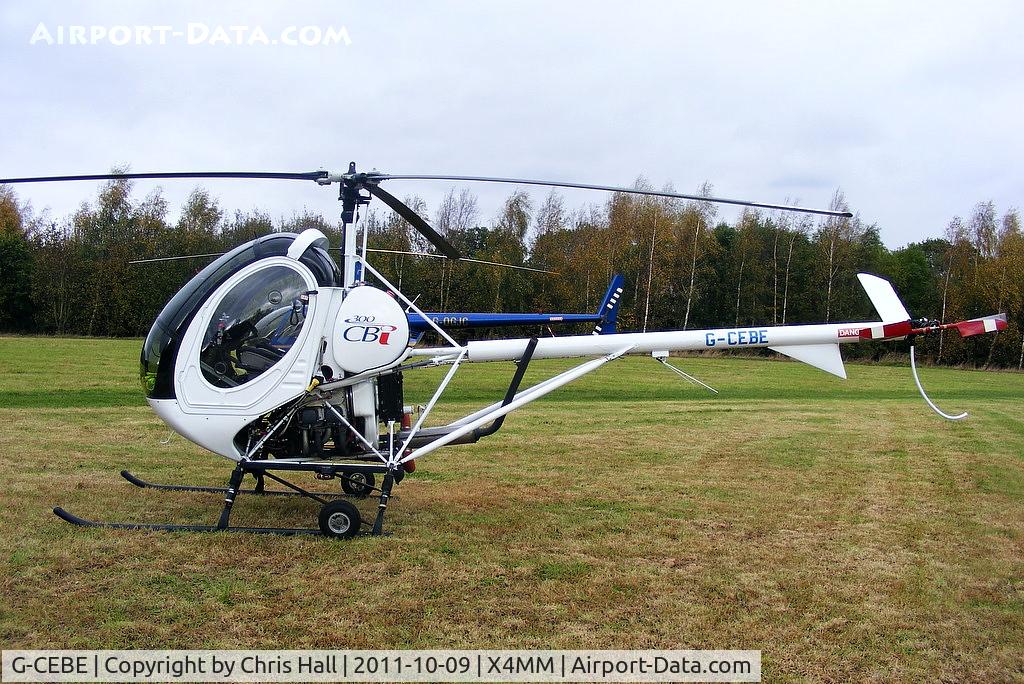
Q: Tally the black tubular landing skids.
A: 2